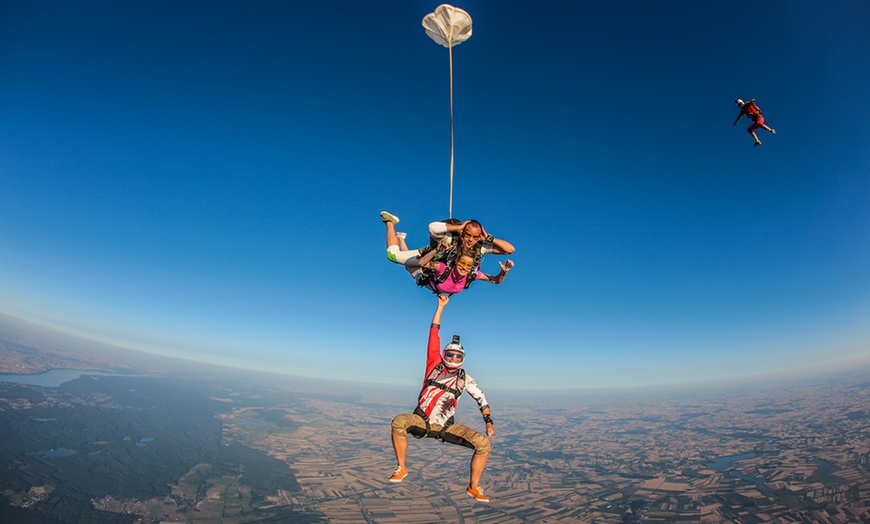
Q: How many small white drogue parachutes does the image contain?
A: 1